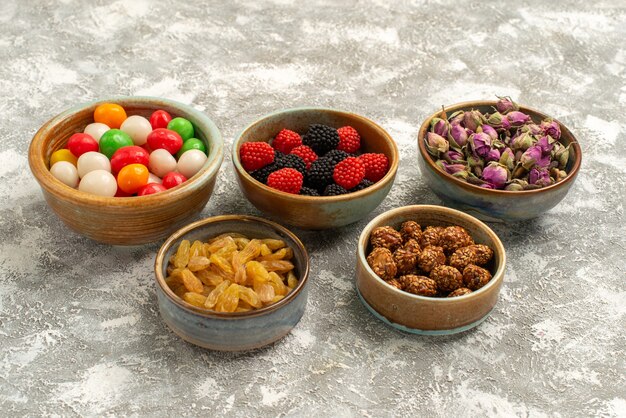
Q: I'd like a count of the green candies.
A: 3